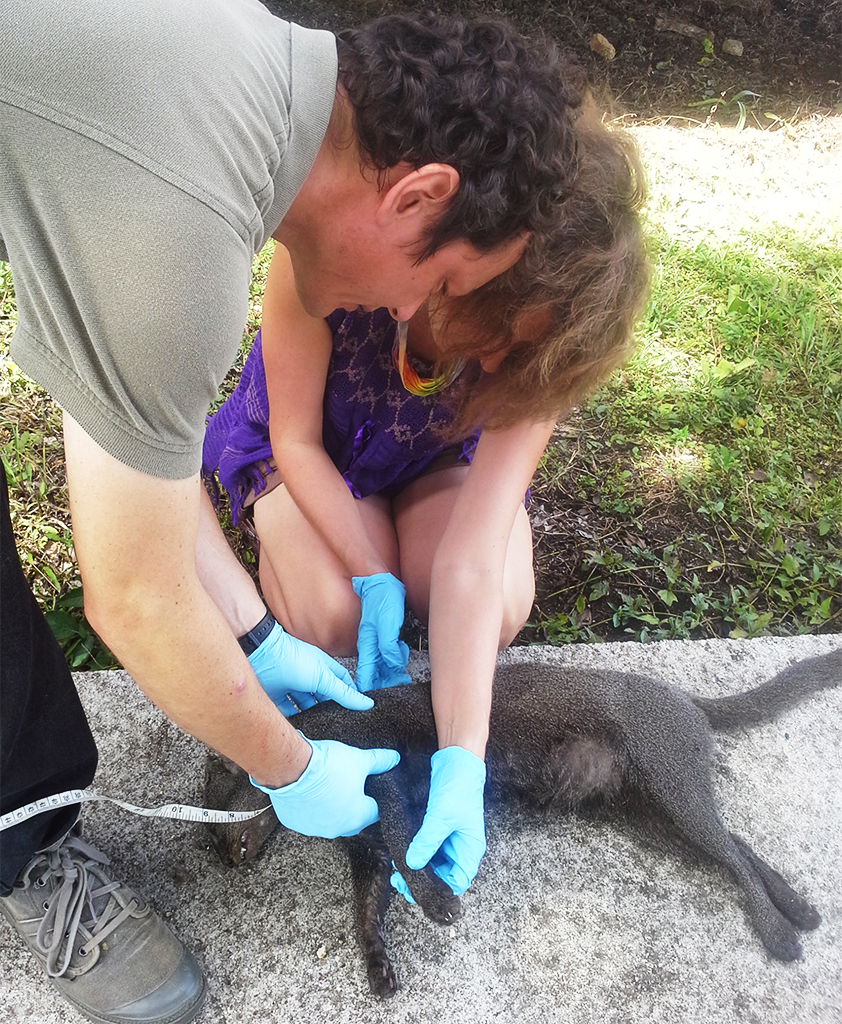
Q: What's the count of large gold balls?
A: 0